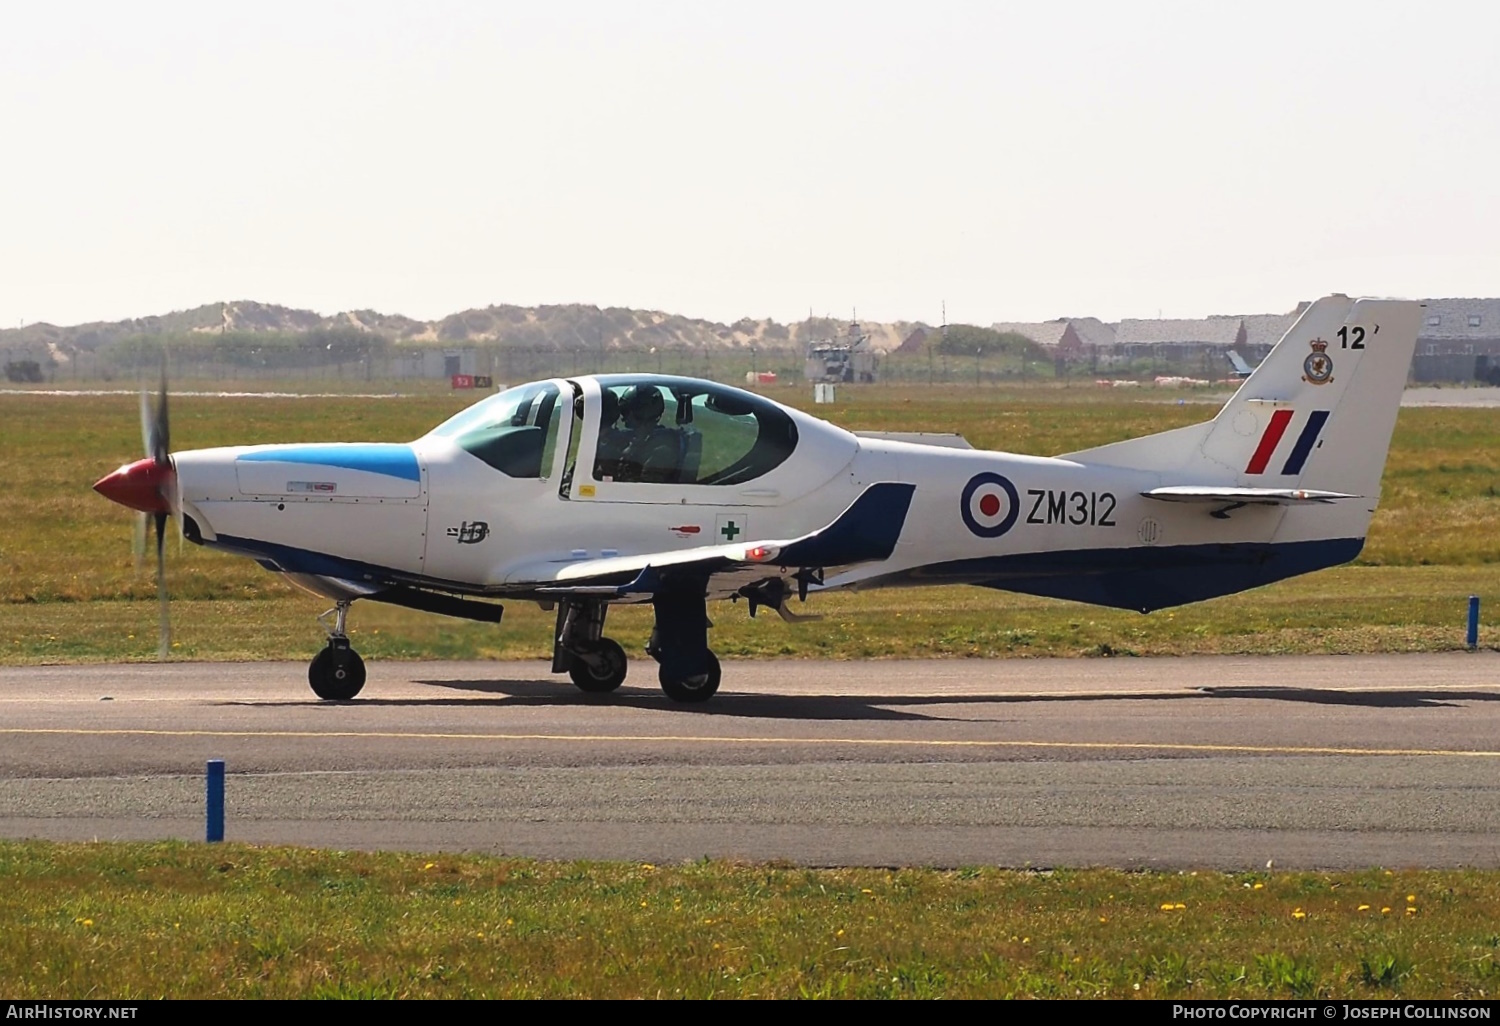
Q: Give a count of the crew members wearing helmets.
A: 2